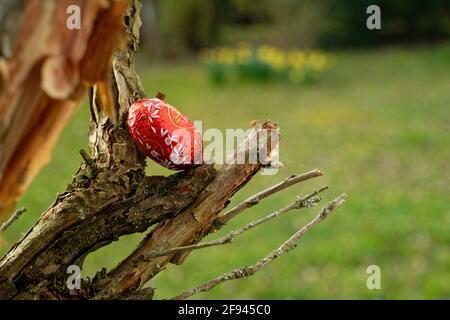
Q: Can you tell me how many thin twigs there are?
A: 3